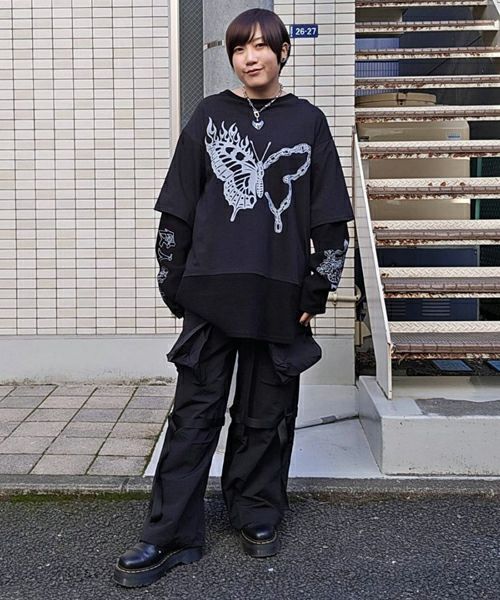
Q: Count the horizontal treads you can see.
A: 10